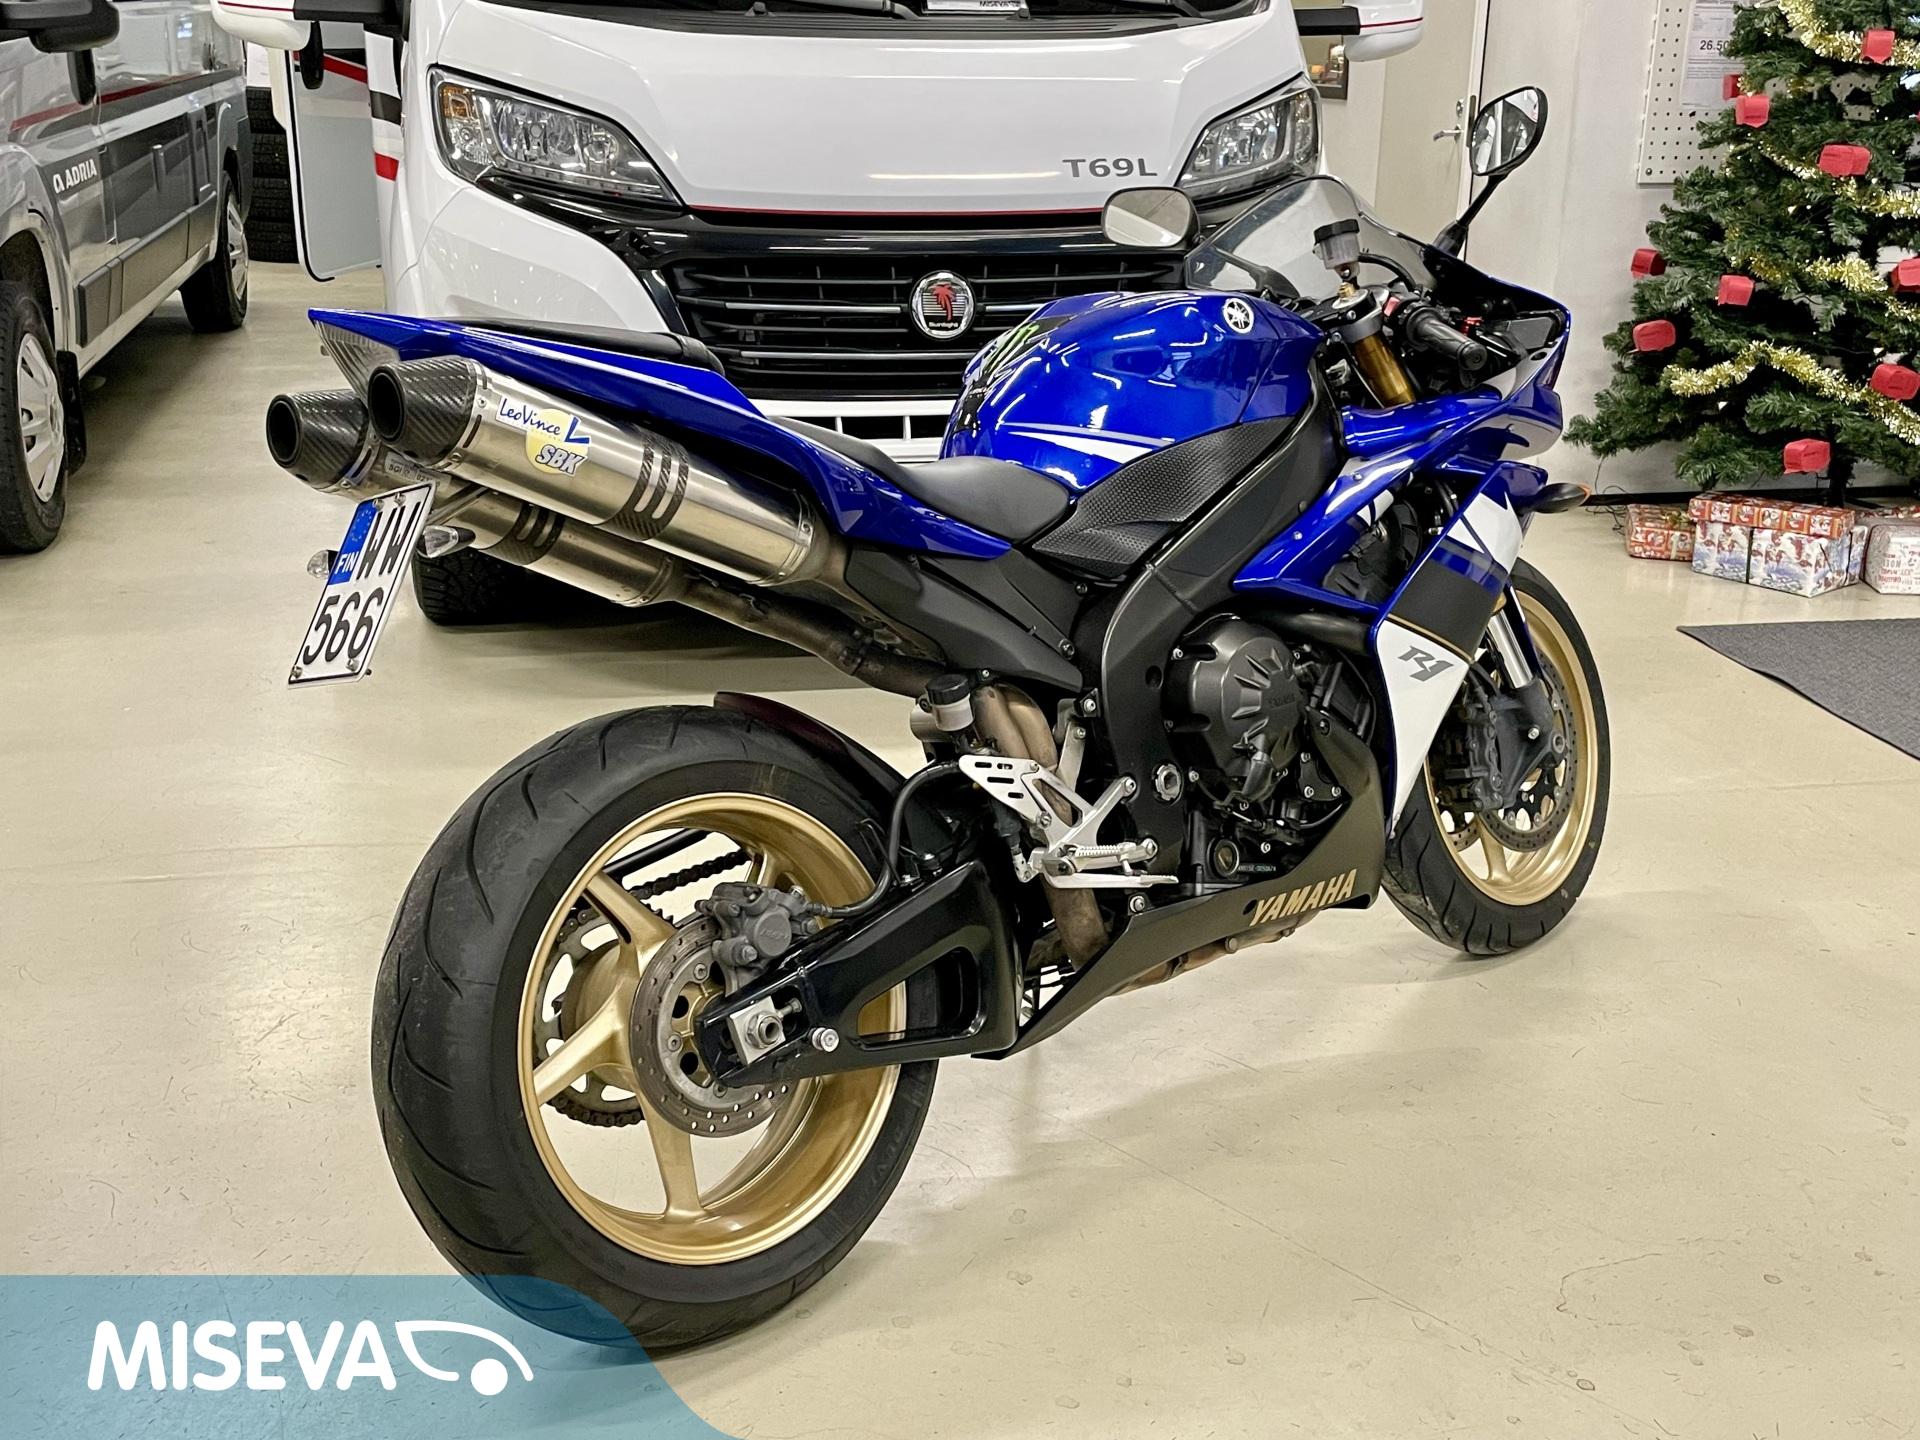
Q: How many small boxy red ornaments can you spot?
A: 10